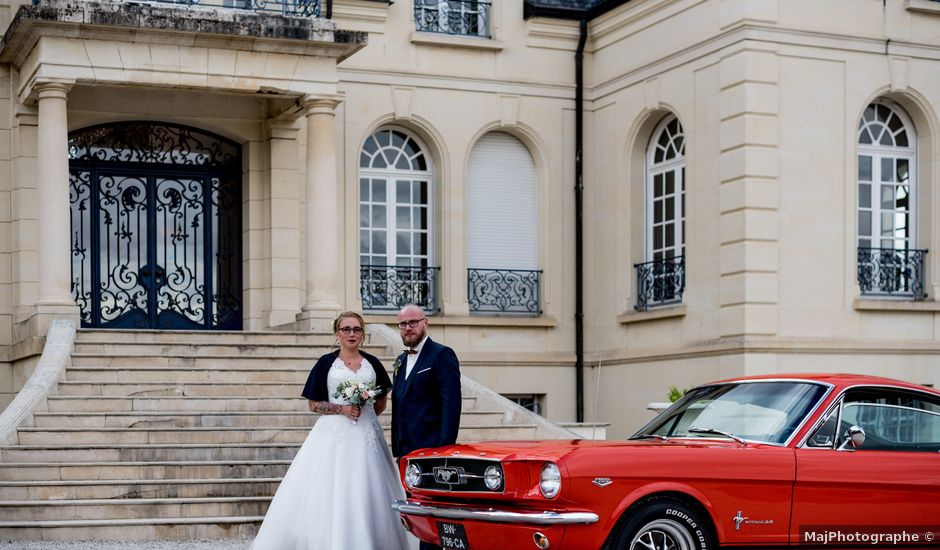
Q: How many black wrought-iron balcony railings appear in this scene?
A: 6